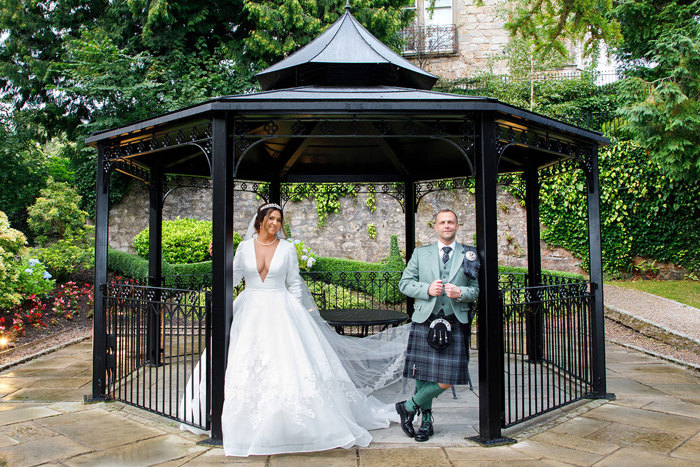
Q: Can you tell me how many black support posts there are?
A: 8